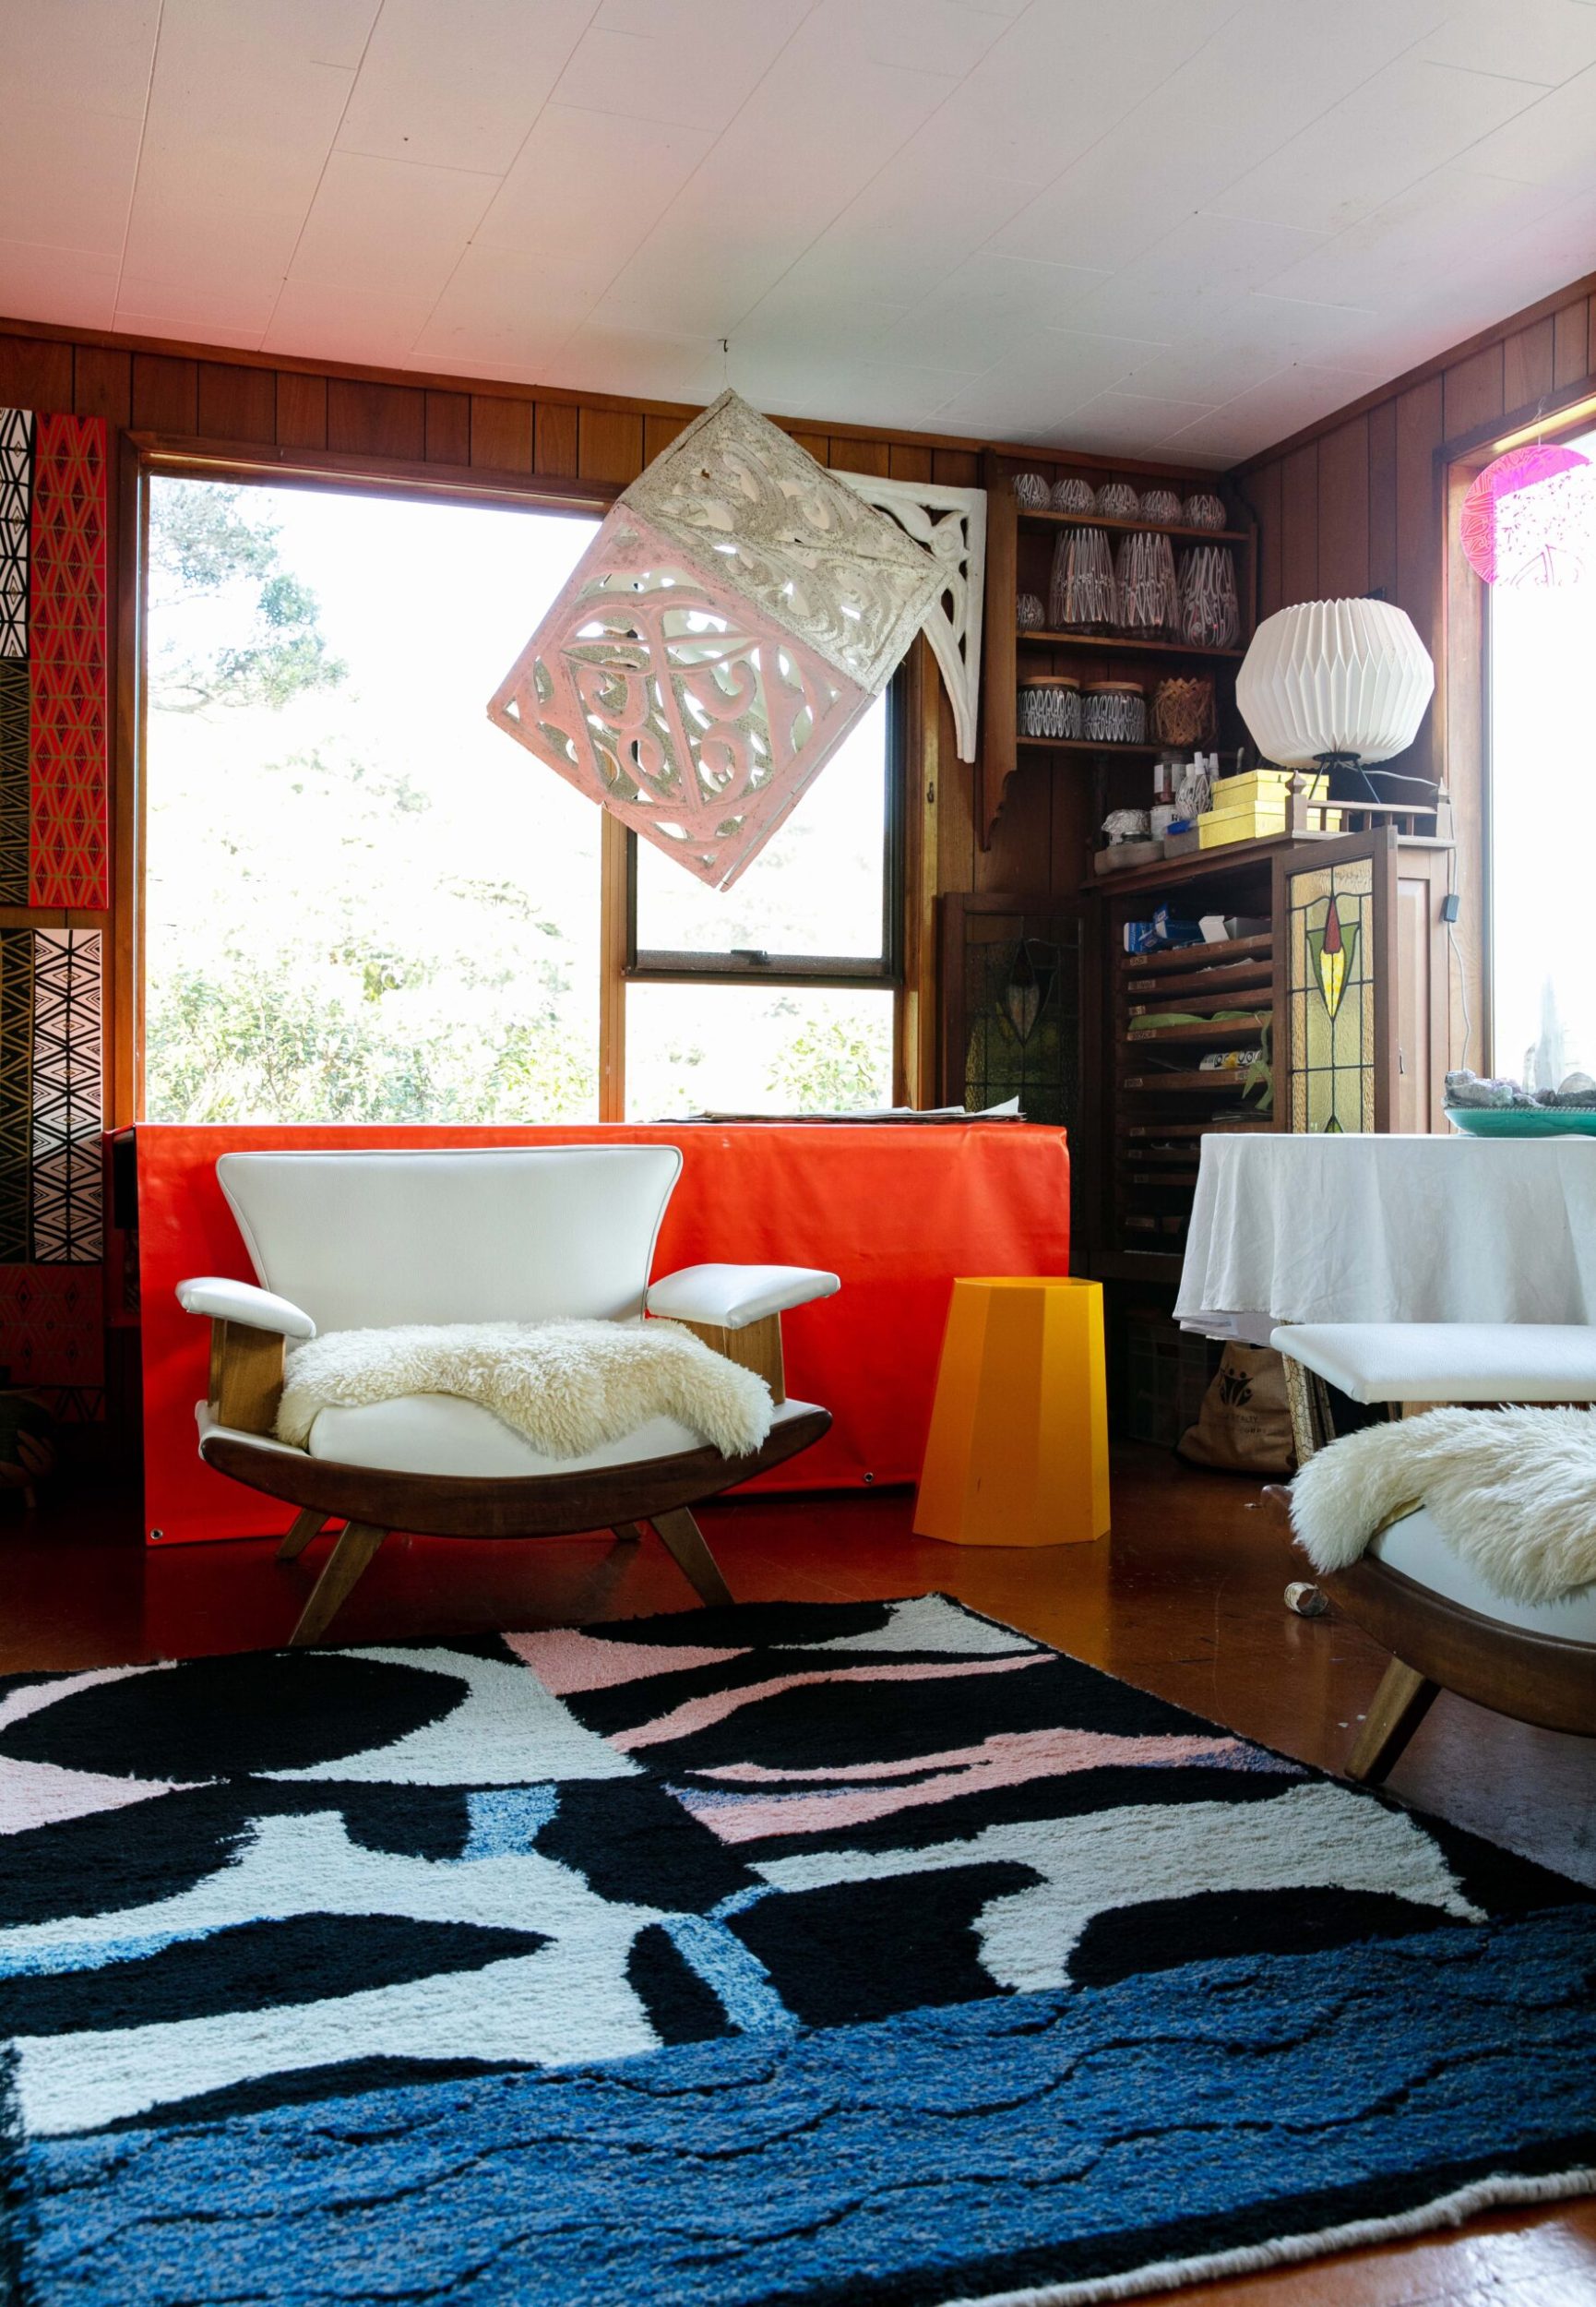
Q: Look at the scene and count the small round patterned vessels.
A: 6